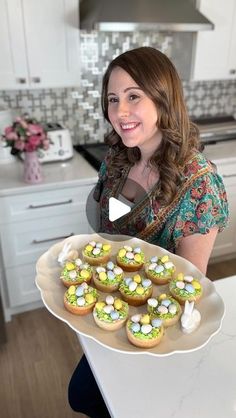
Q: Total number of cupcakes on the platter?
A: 11